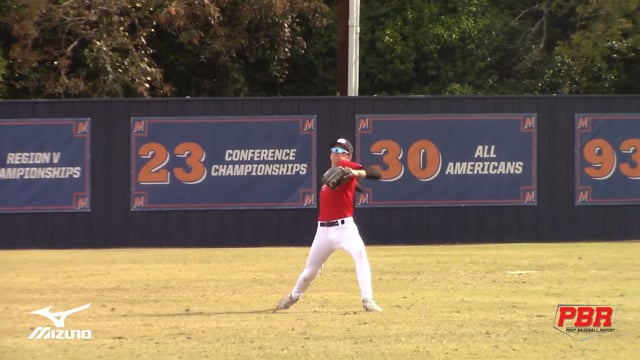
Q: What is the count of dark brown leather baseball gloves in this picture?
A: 1